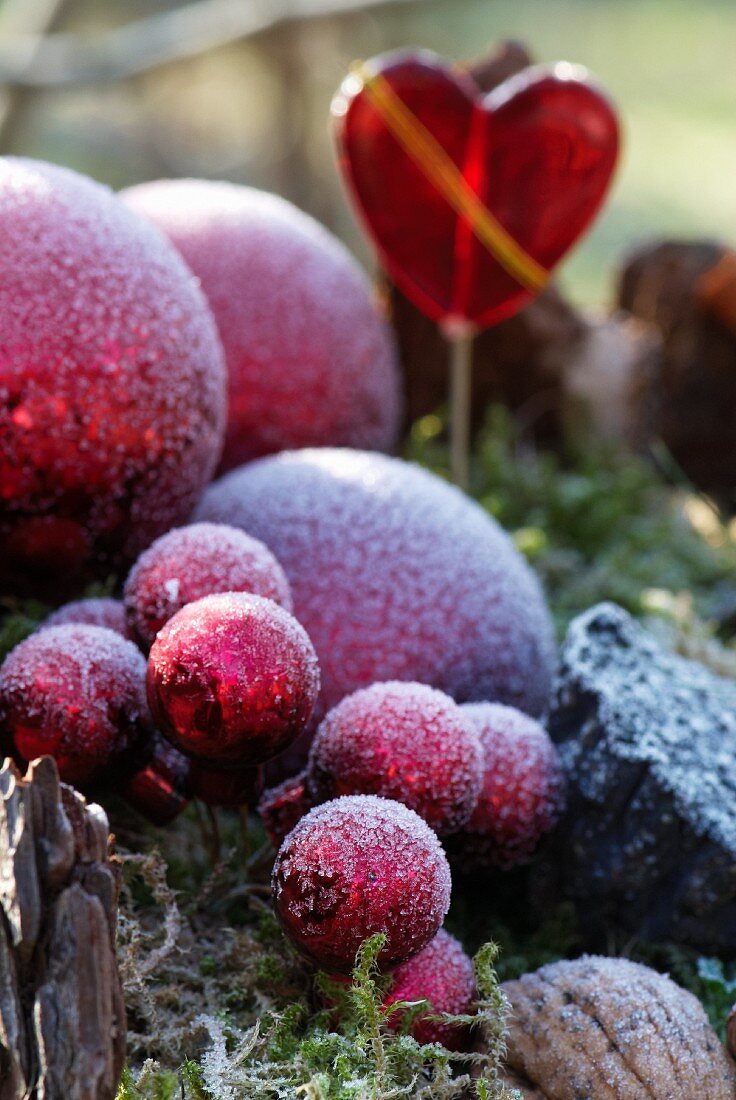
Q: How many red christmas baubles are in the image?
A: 11